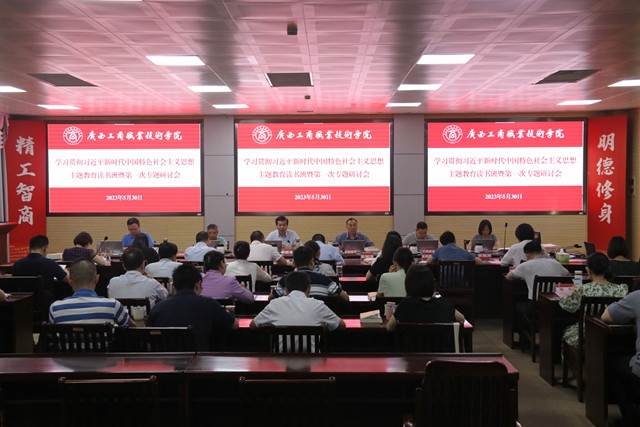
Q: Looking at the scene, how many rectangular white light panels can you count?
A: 10